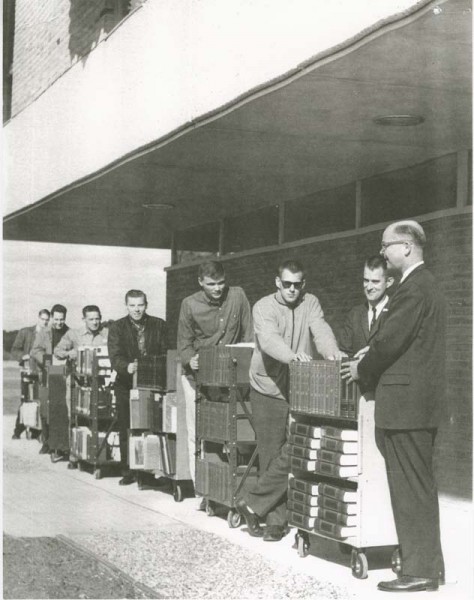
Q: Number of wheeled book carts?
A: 6